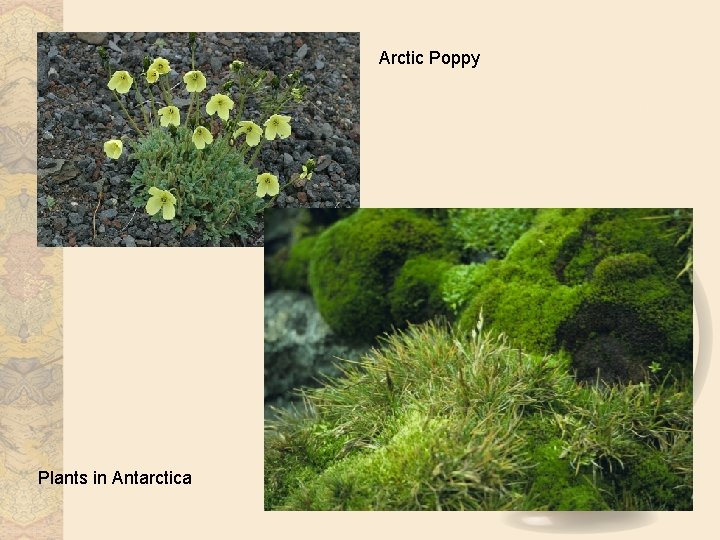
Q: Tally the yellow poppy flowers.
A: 12